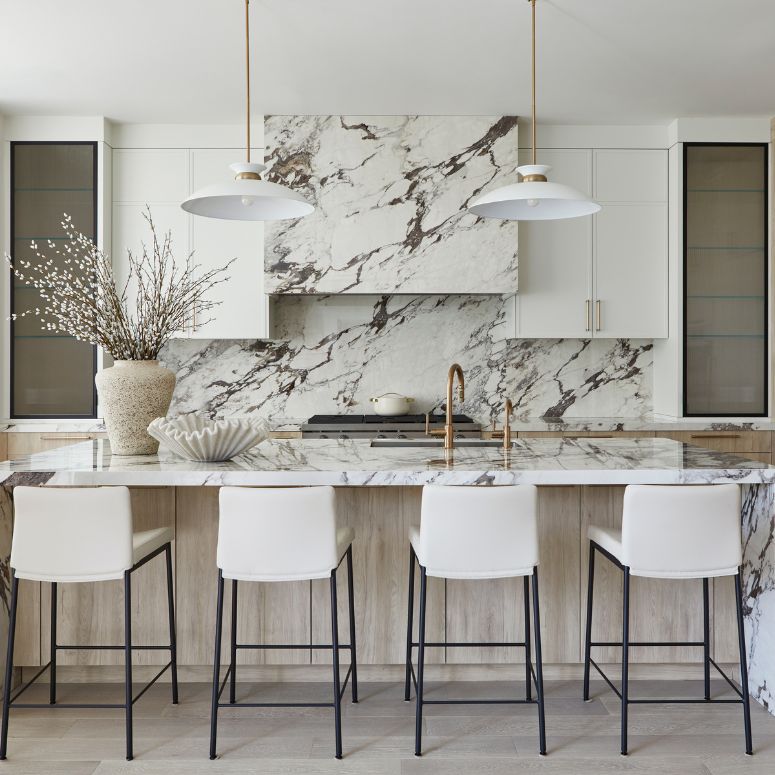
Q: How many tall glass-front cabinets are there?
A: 2